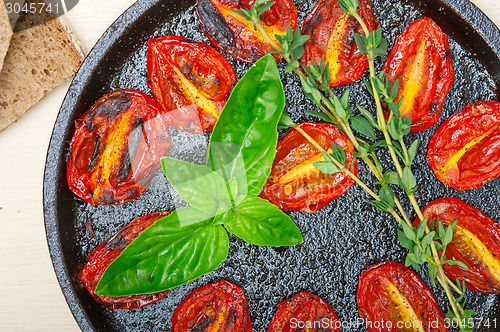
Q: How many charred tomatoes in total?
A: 12